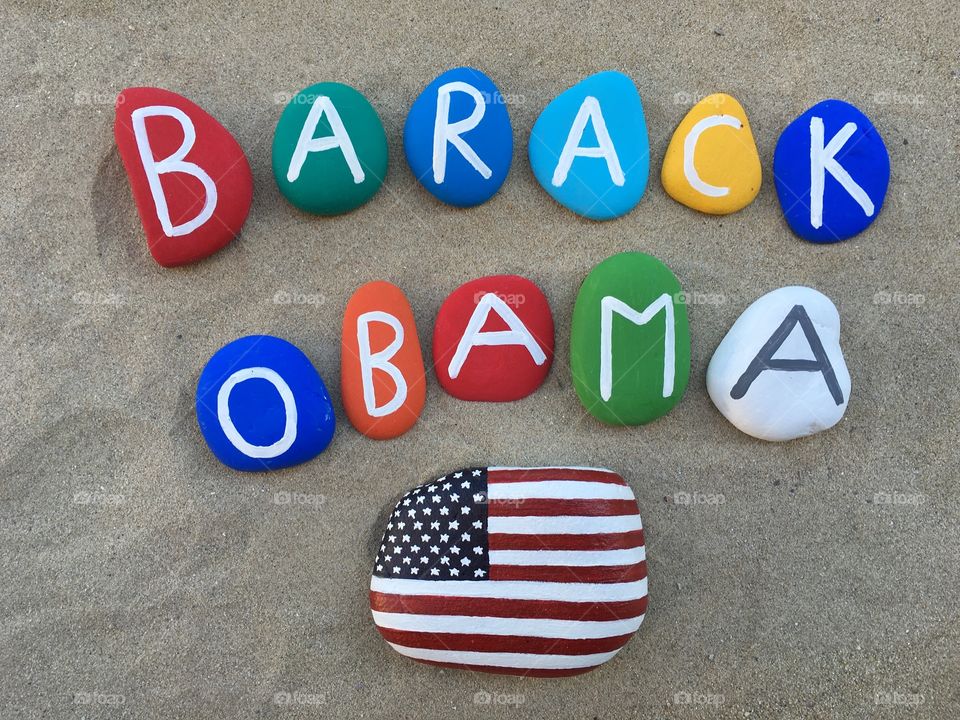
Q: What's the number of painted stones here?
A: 12